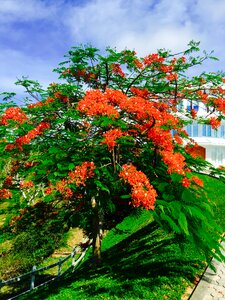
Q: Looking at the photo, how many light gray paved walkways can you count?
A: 1